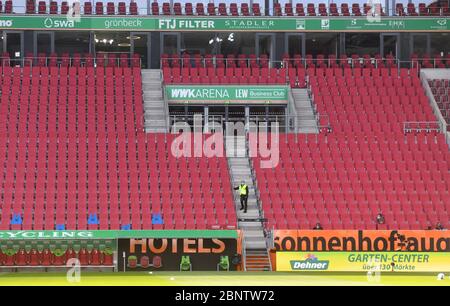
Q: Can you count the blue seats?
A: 5